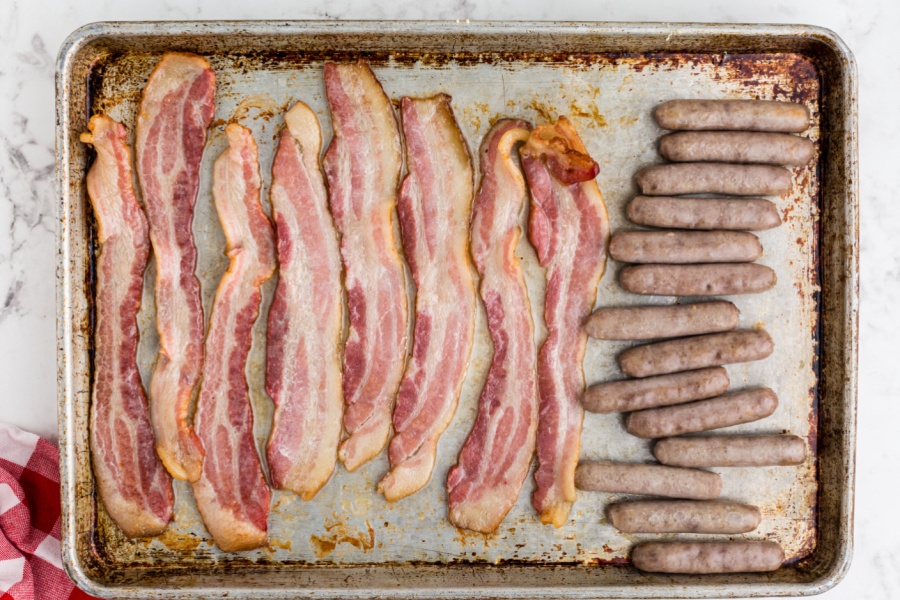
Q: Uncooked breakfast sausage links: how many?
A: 14